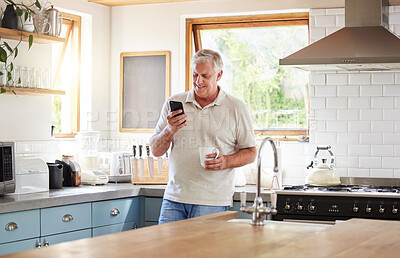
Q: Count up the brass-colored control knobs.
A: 7